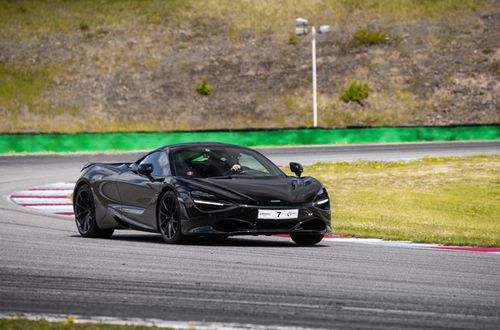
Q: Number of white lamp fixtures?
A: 3